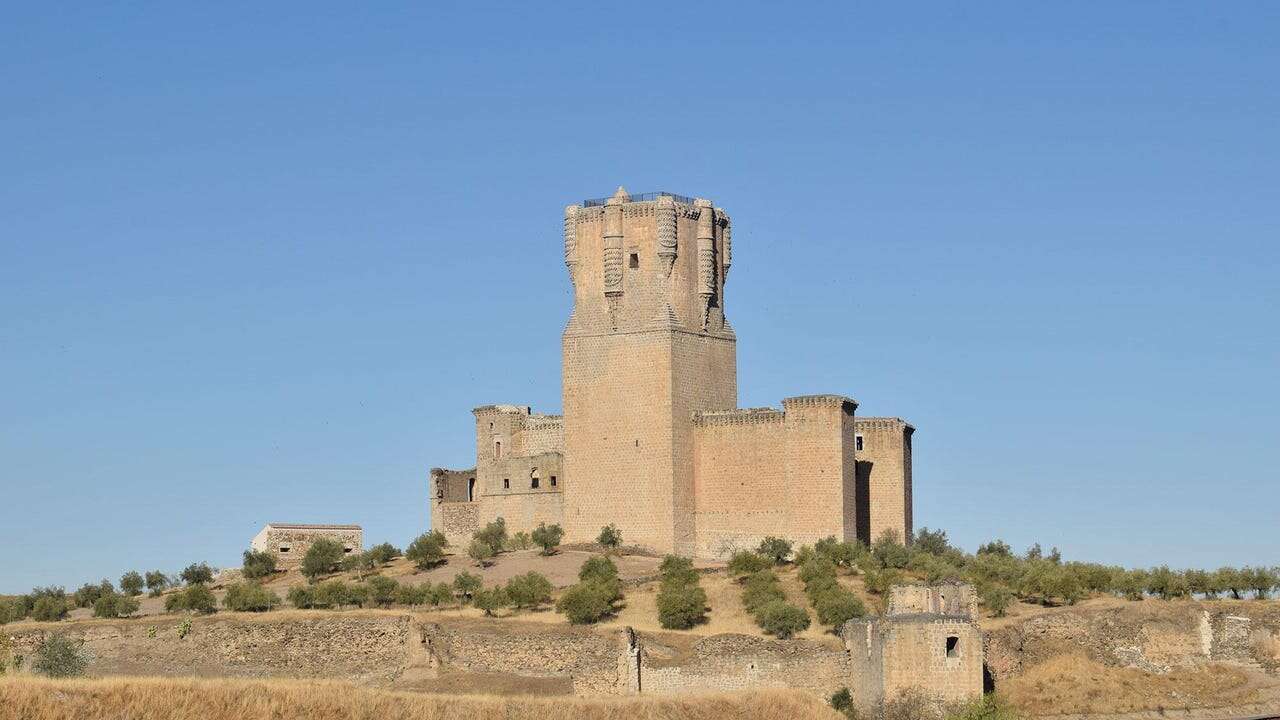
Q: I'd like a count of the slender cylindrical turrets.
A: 5